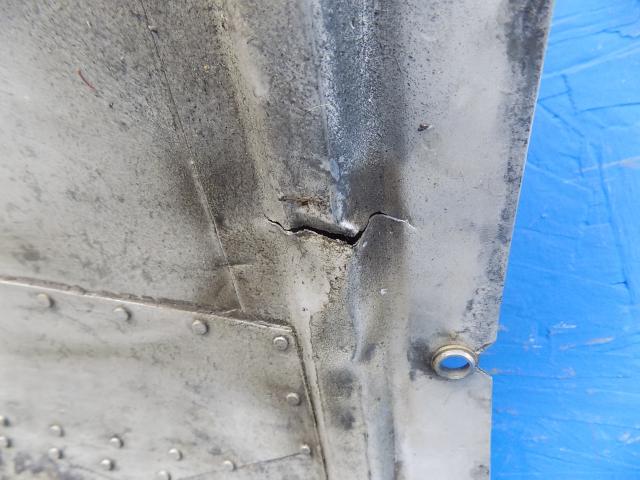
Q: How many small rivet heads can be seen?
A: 15